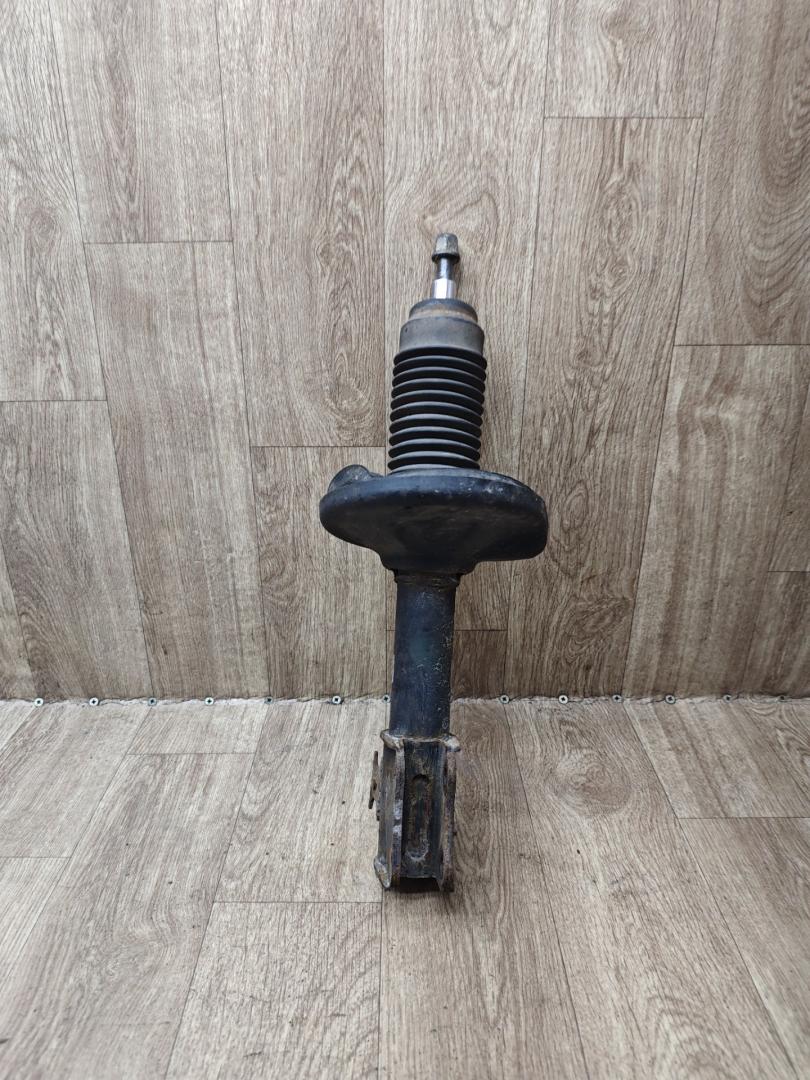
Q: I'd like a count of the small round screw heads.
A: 13